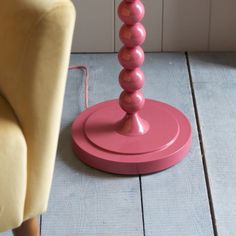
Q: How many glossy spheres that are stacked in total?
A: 5